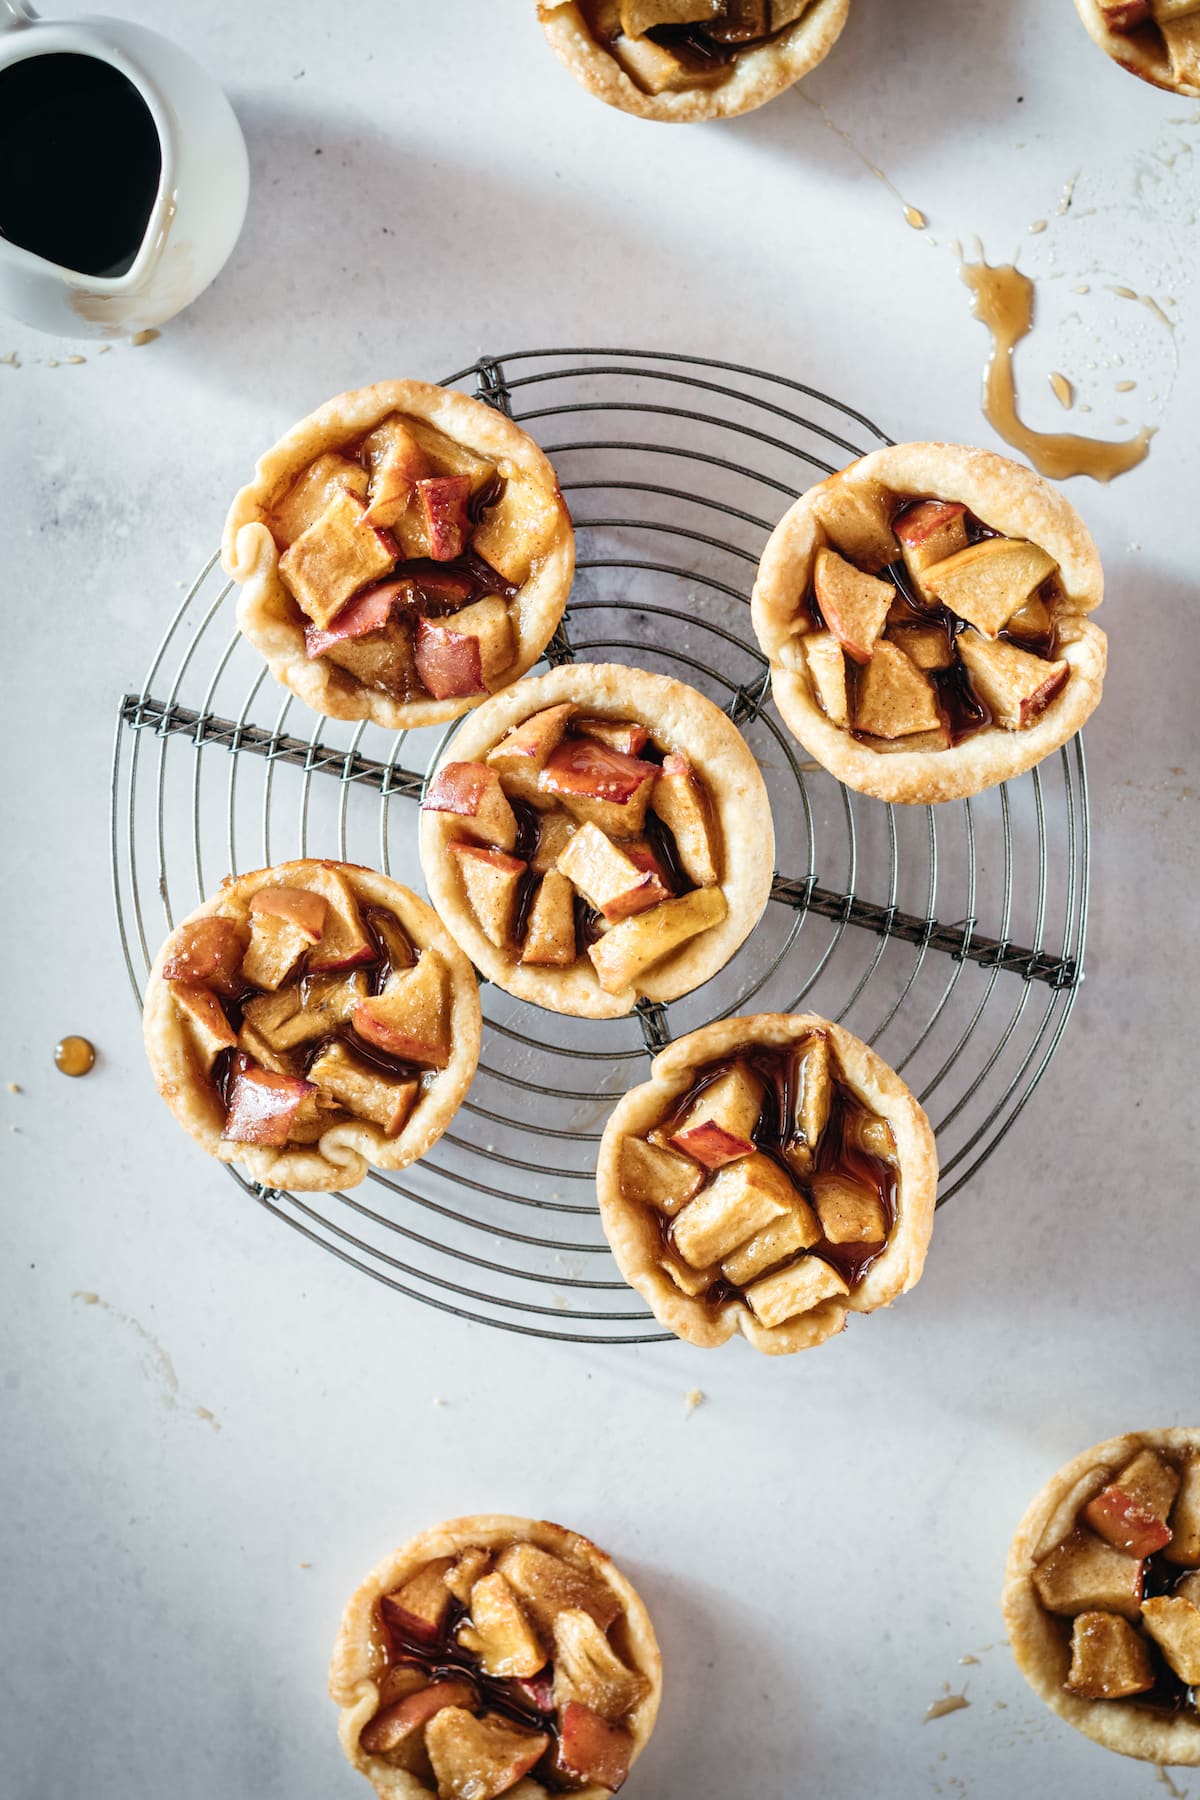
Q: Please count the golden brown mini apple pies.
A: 9